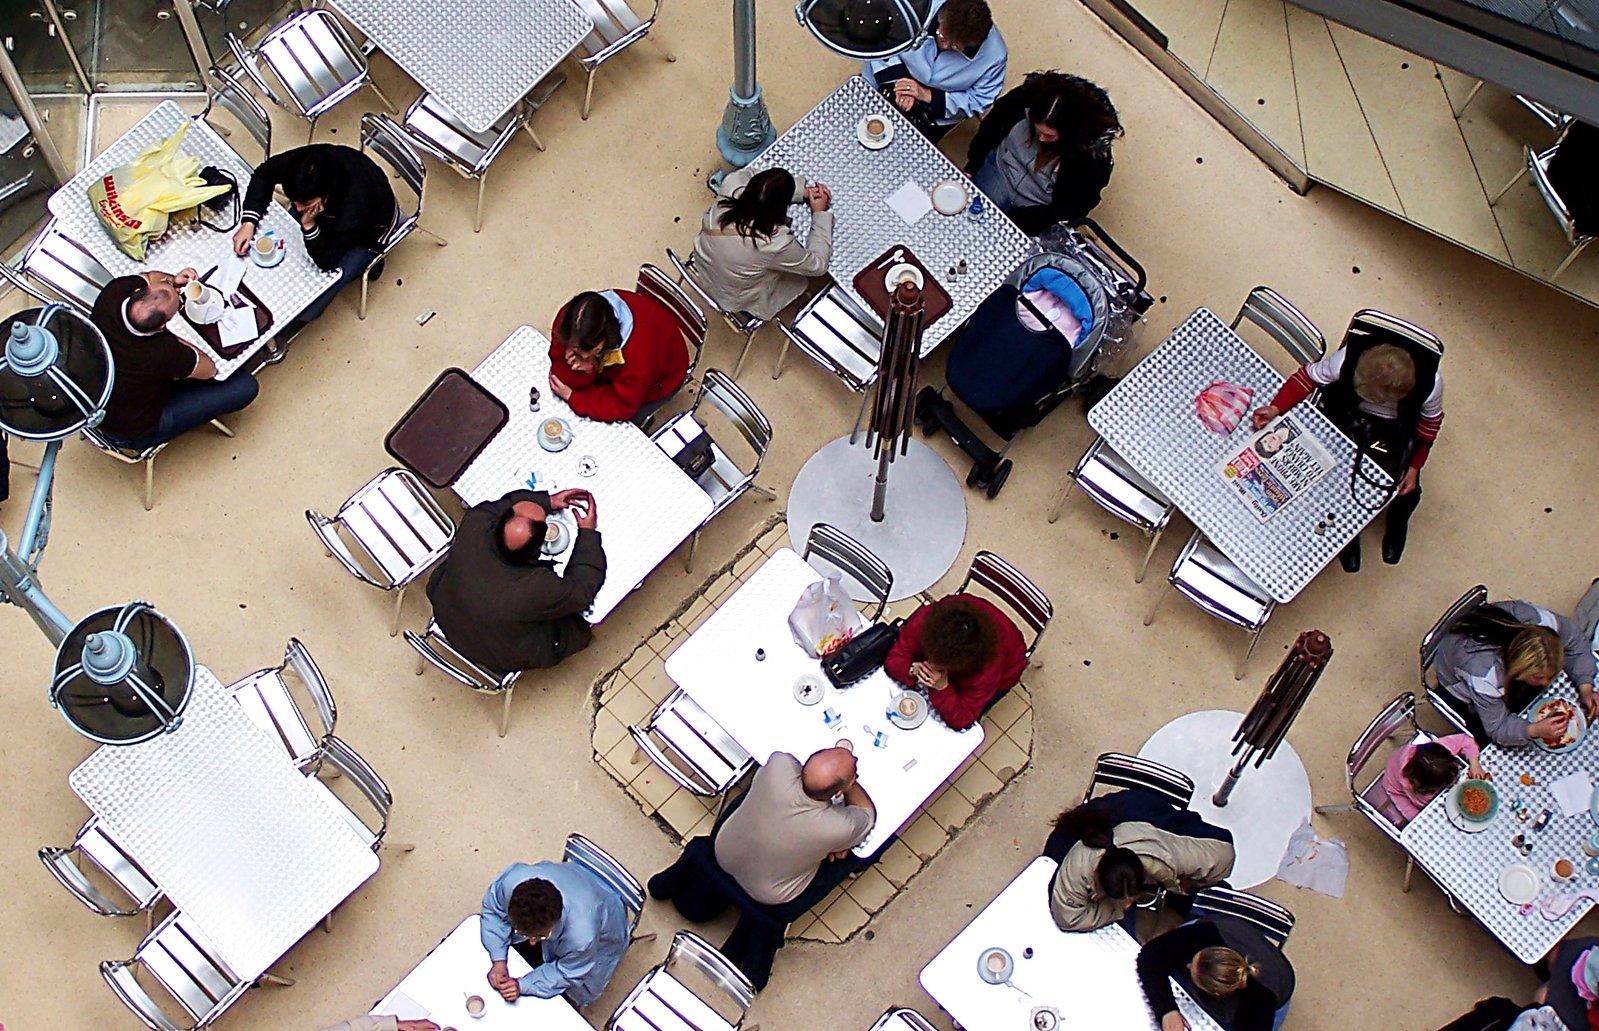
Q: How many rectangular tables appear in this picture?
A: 10